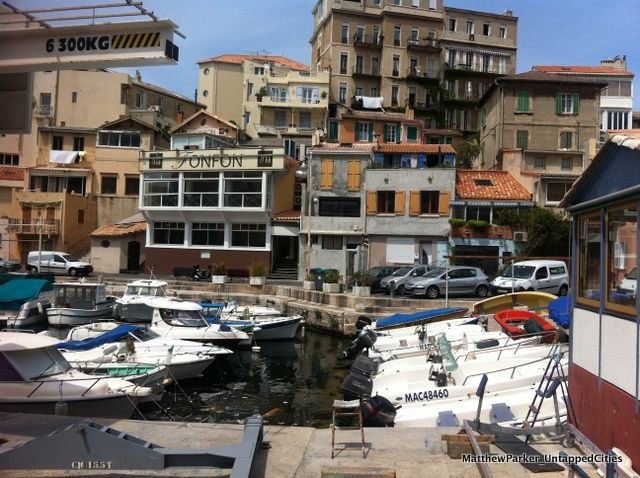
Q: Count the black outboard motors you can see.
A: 5